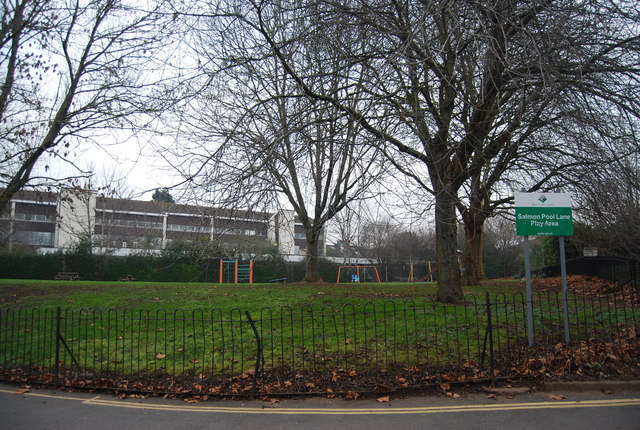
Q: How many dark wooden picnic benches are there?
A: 2